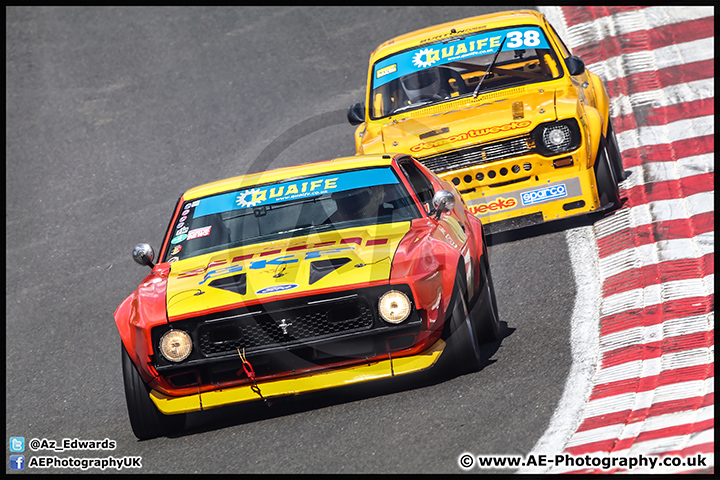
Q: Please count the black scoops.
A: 2